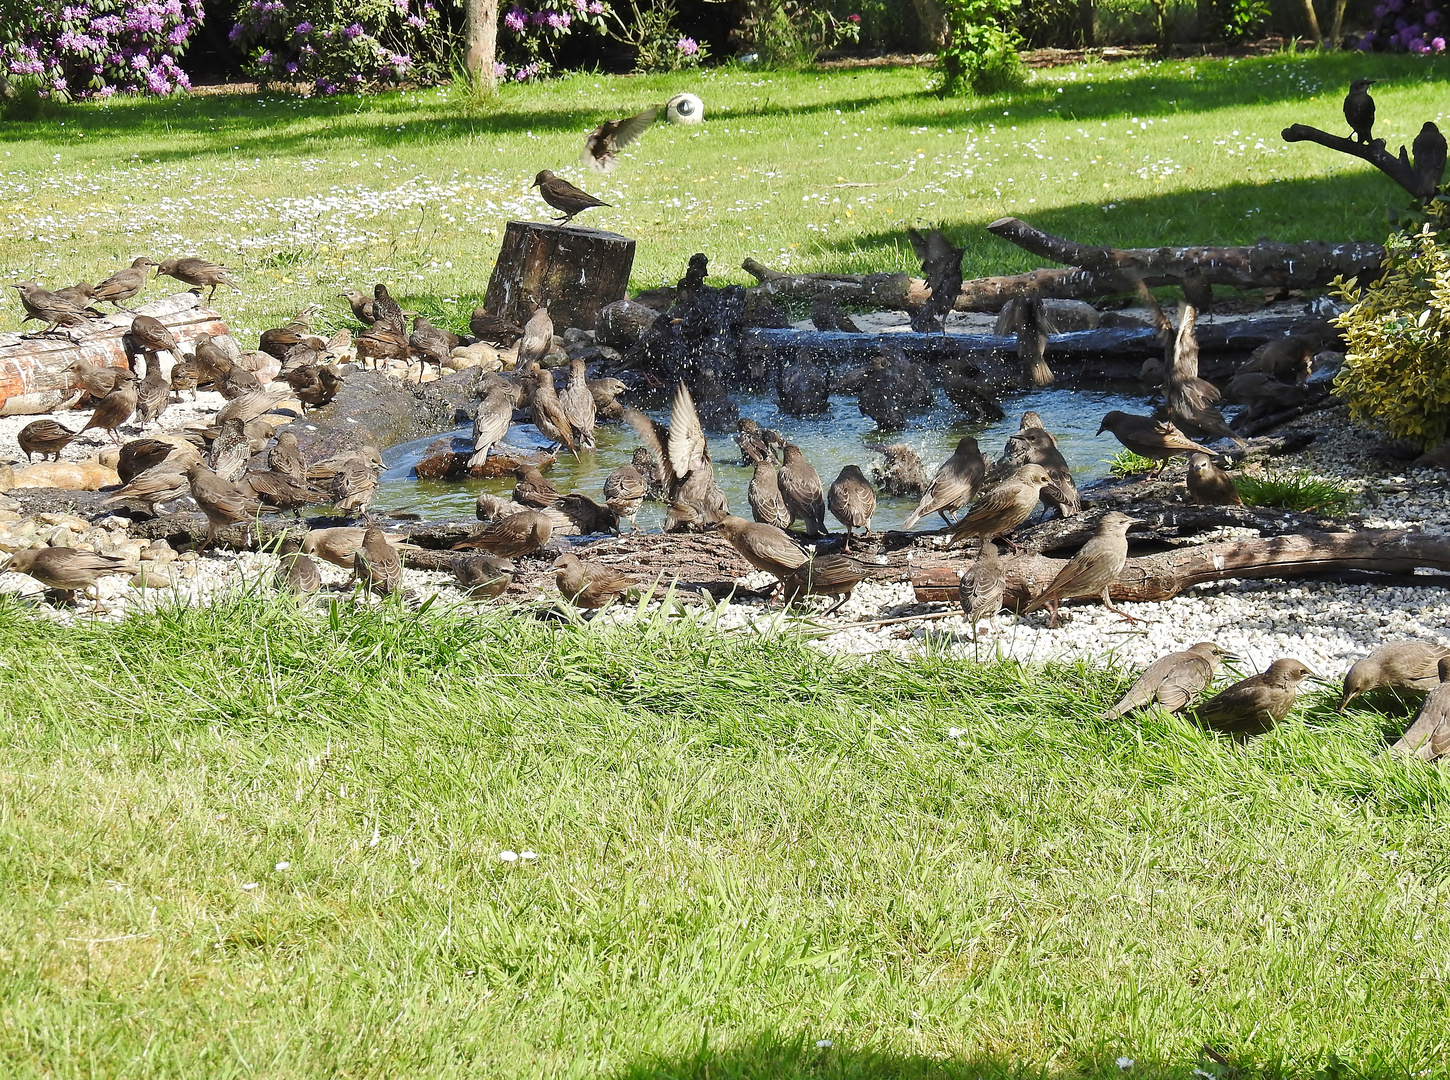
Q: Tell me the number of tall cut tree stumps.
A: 1